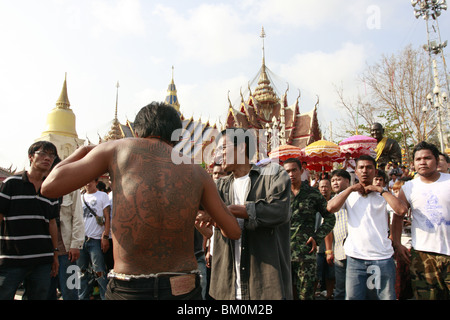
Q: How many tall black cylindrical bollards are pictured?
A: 0